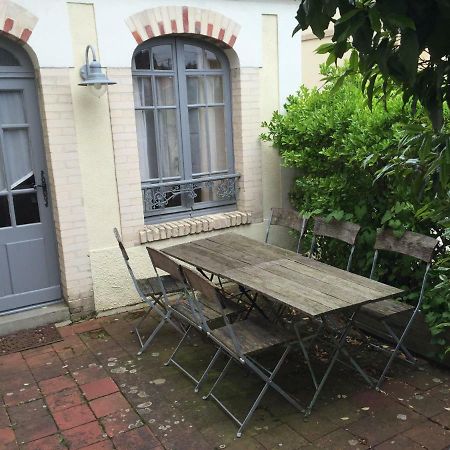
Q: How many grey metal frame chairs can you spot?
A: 6